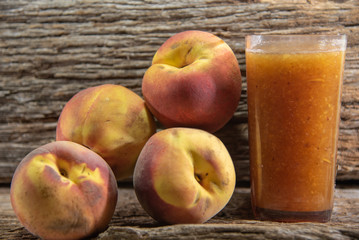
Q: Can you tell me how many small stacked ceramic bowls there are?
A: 0